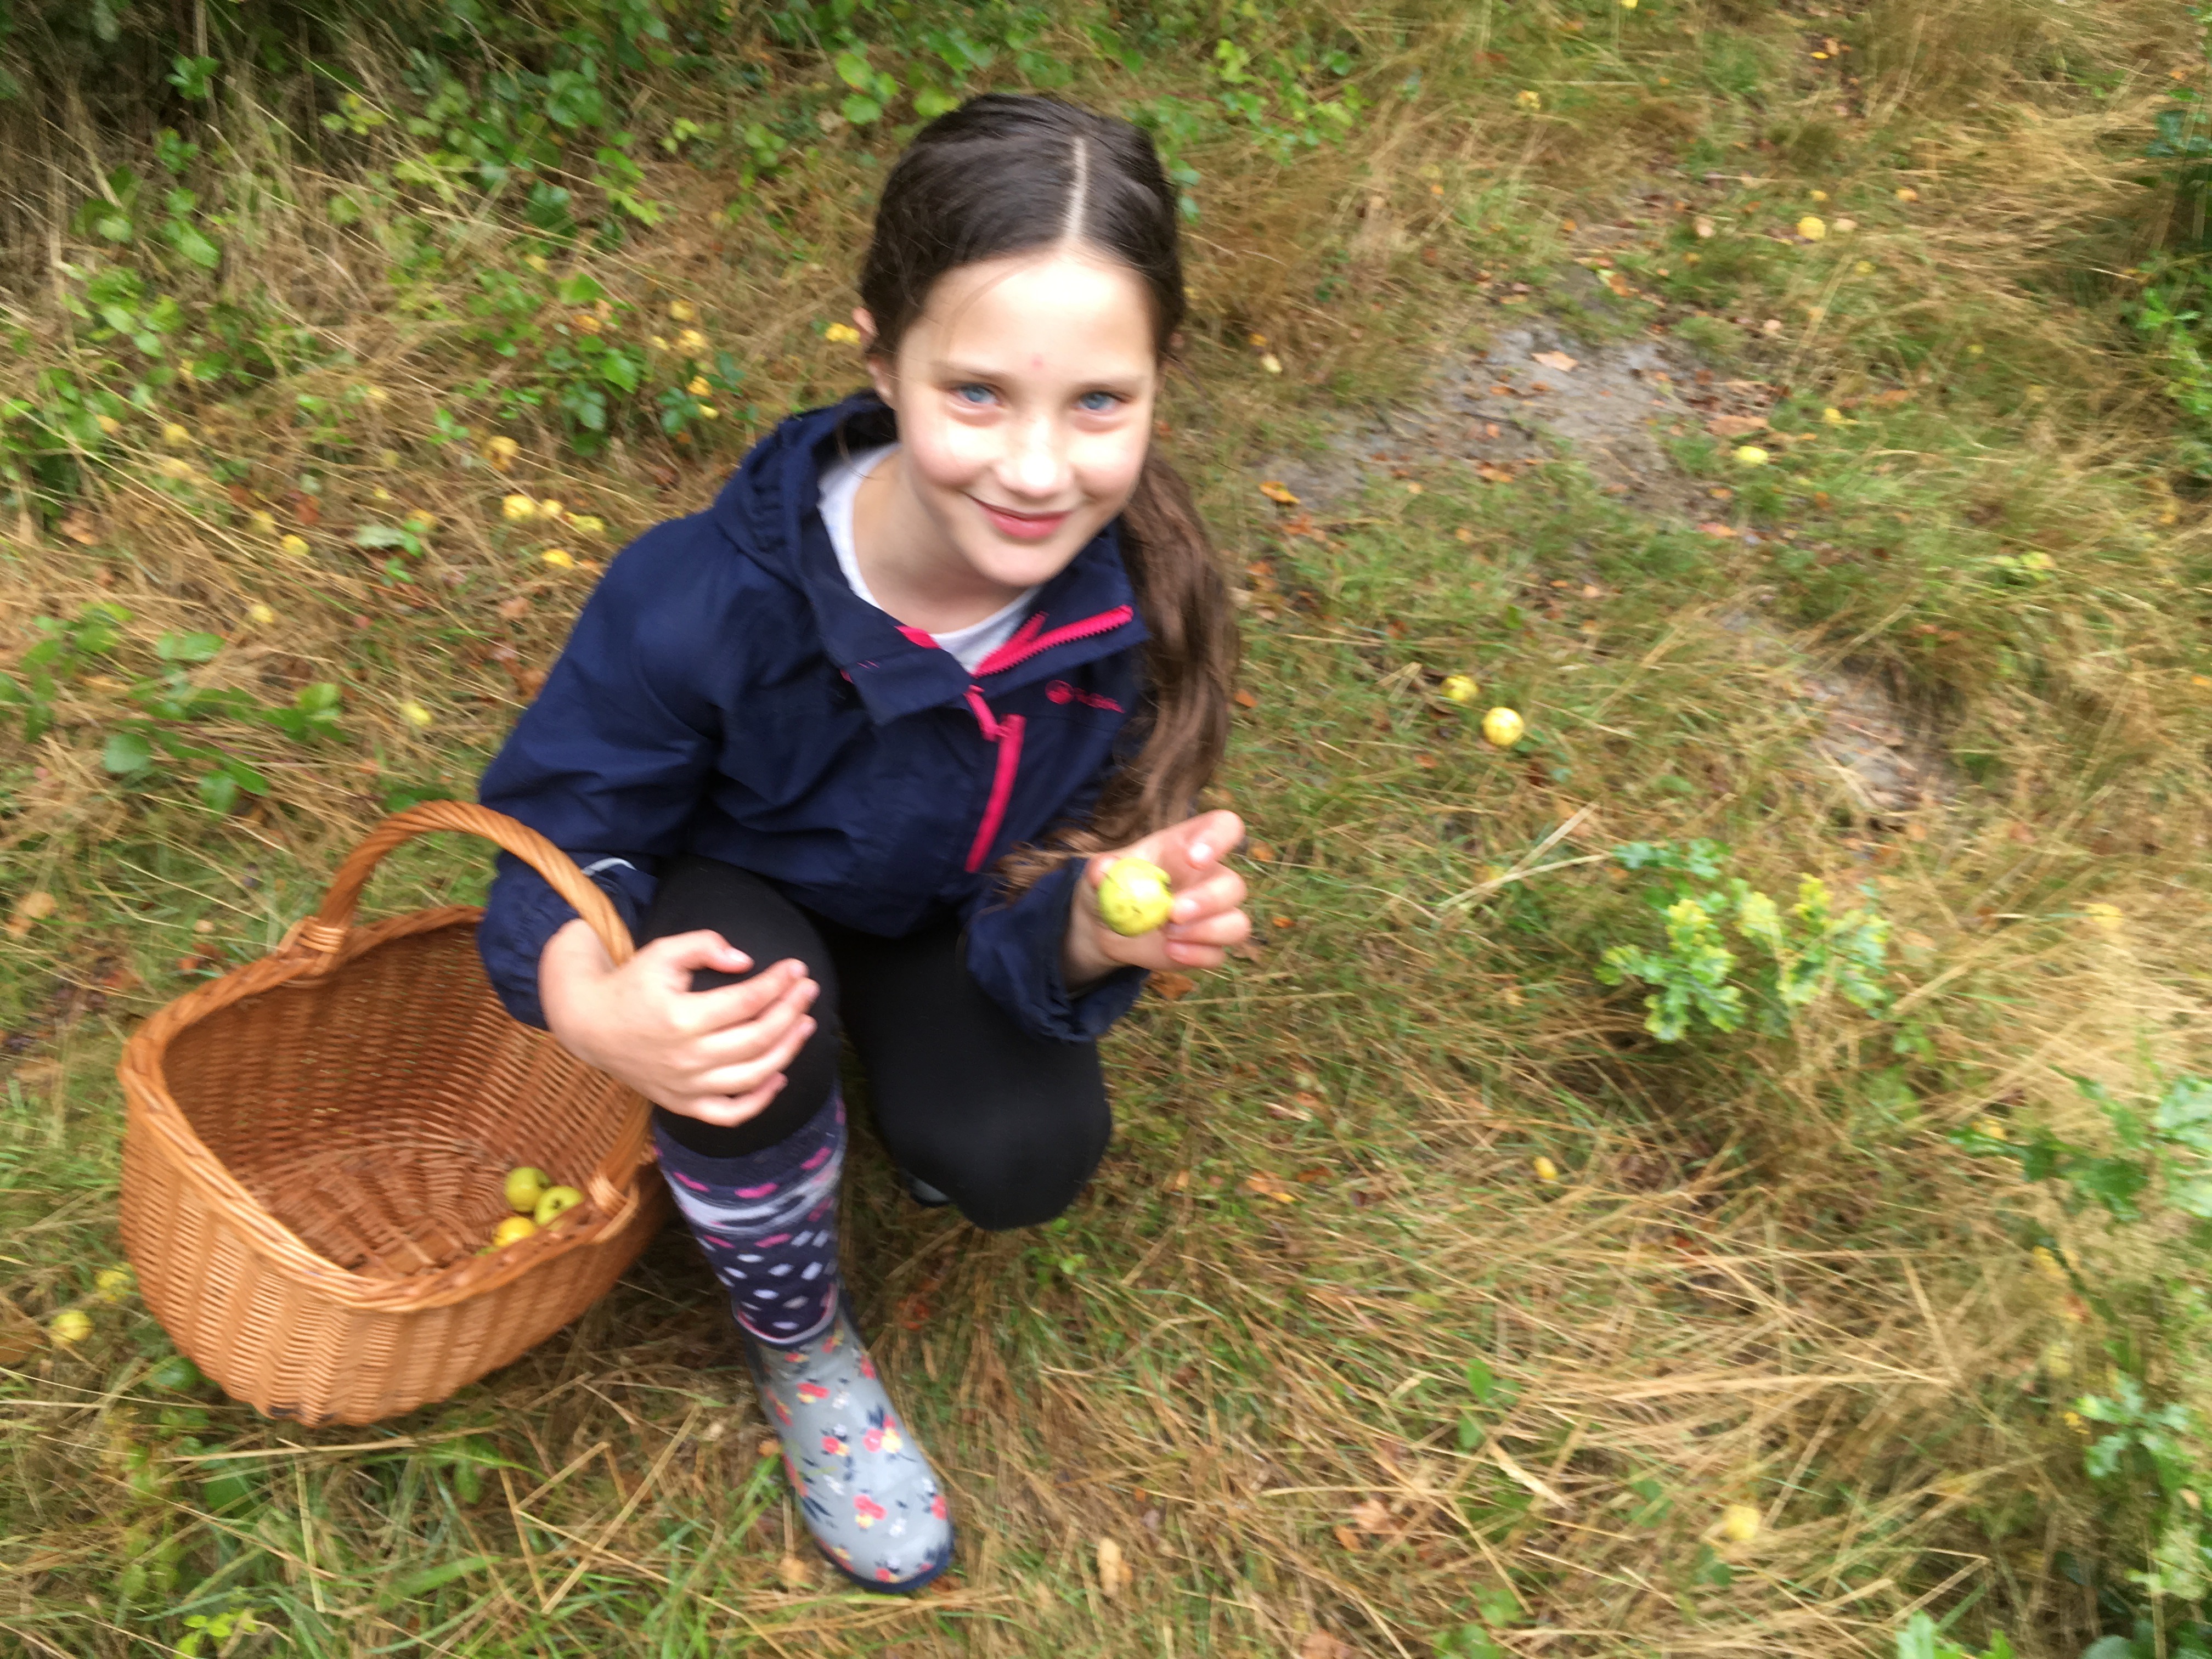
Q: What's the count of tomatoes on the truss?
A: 0